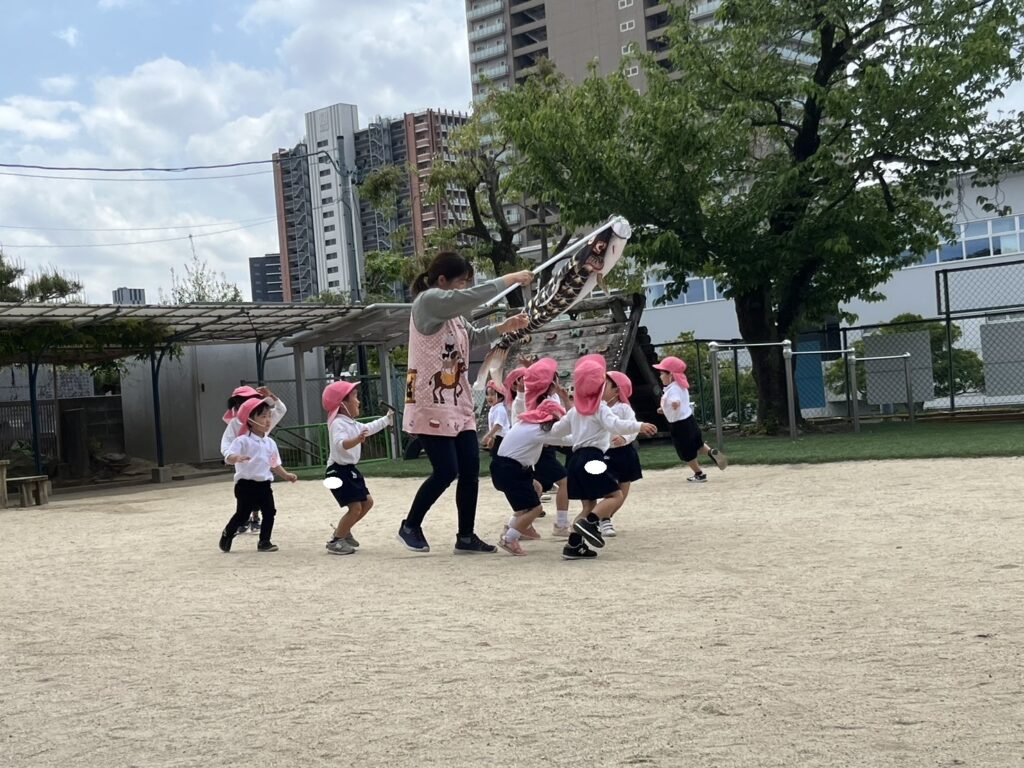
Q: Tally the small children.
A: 10